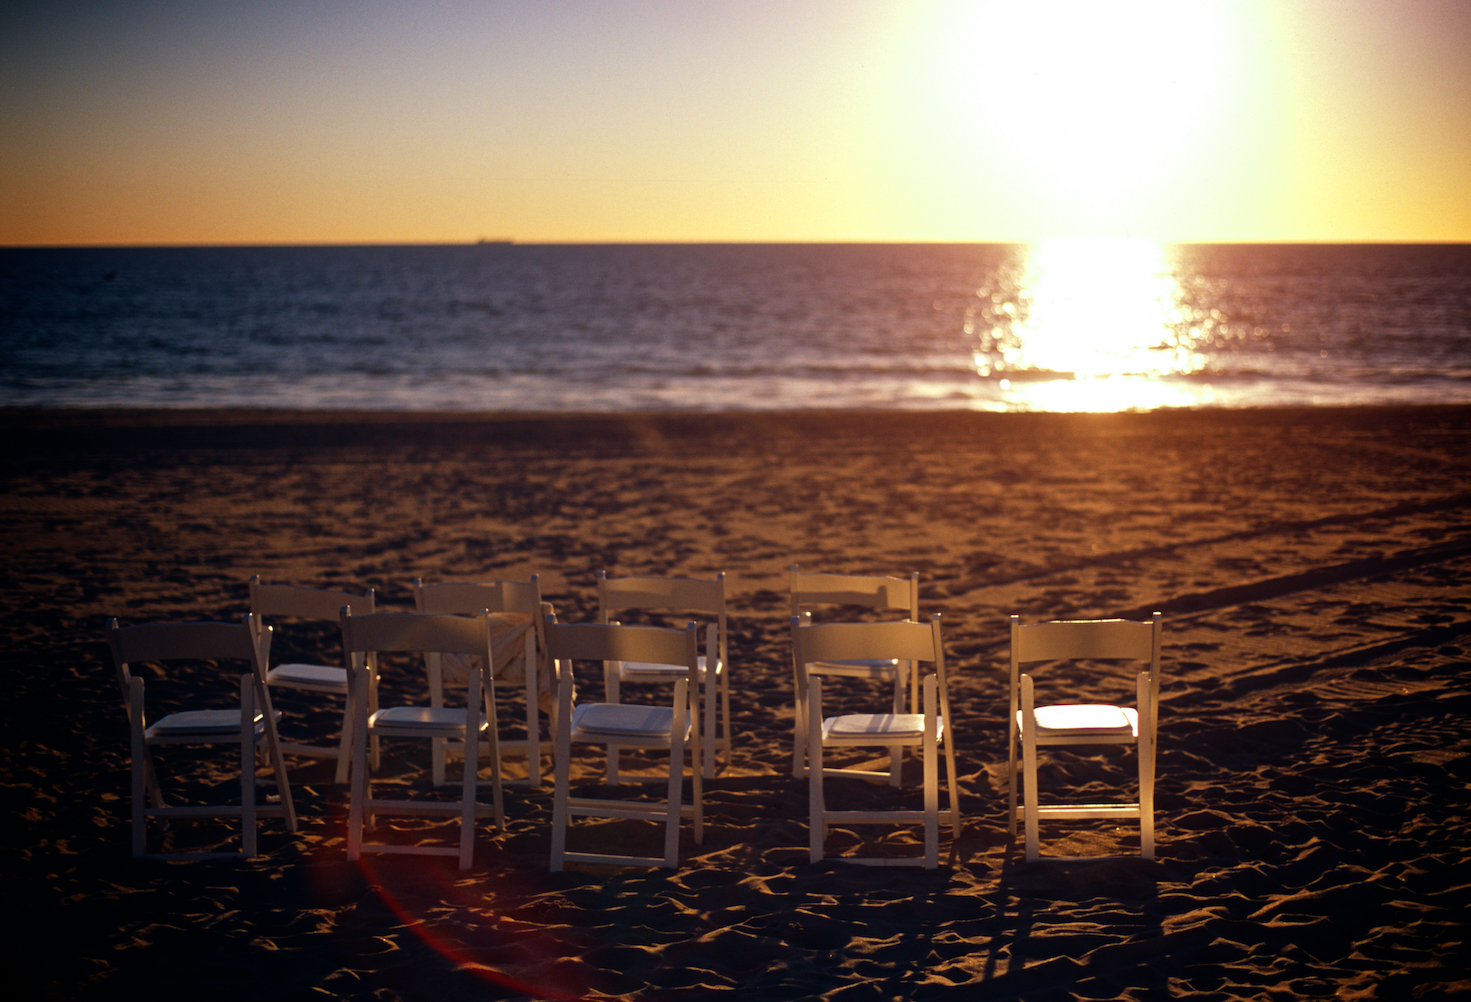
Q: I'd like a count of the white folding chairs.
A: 9